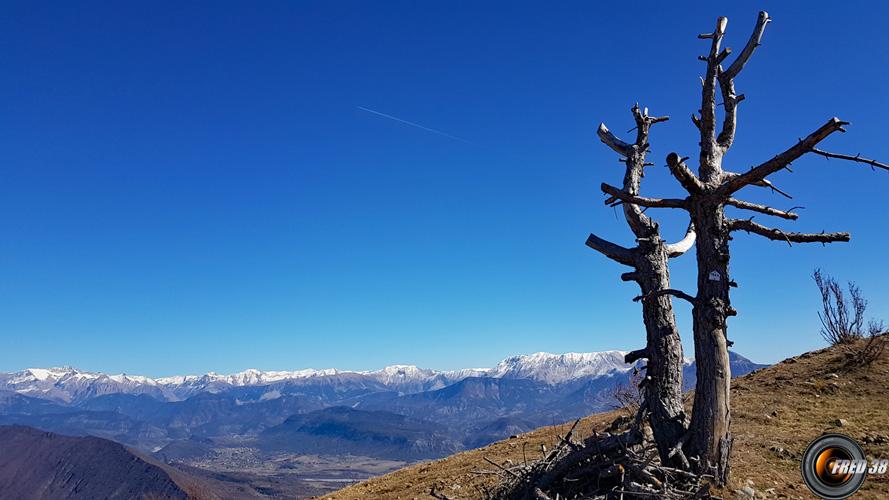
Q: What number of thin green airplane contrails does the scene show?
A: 0